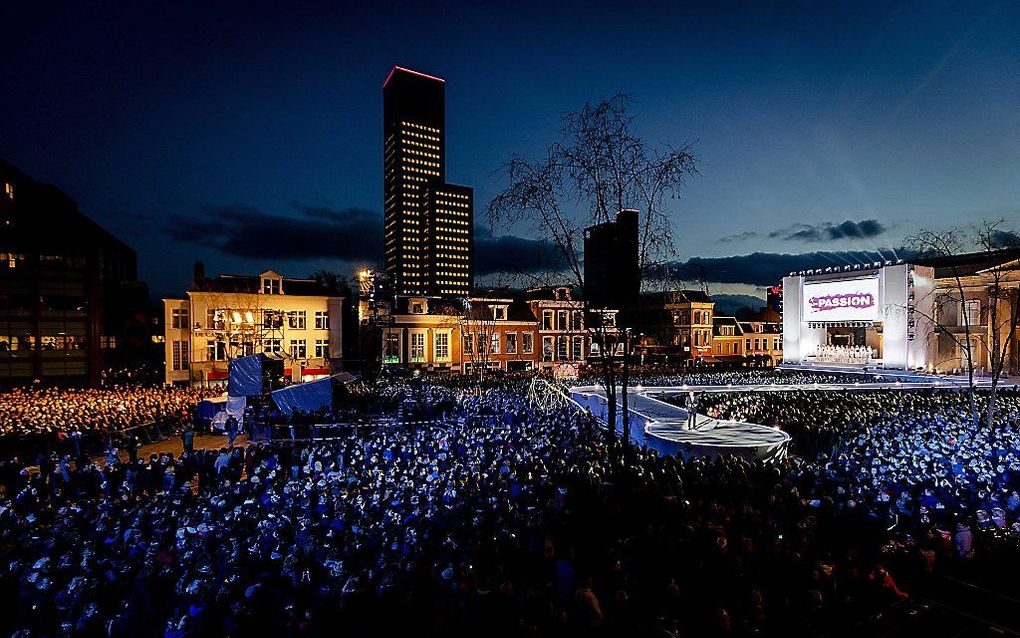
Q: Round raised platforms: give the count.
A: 1